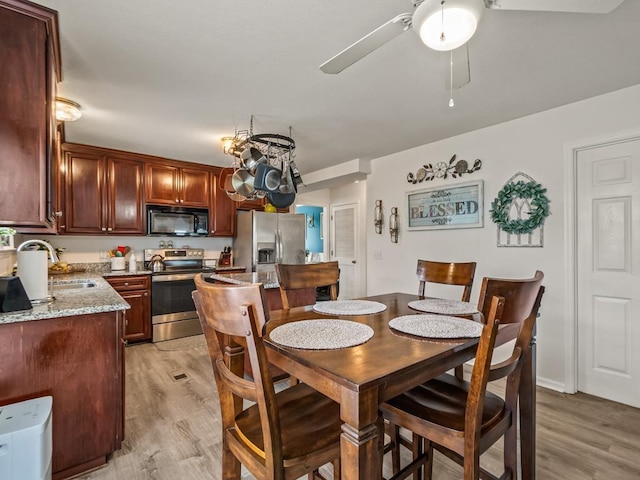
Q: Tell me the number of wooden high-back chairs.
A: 4